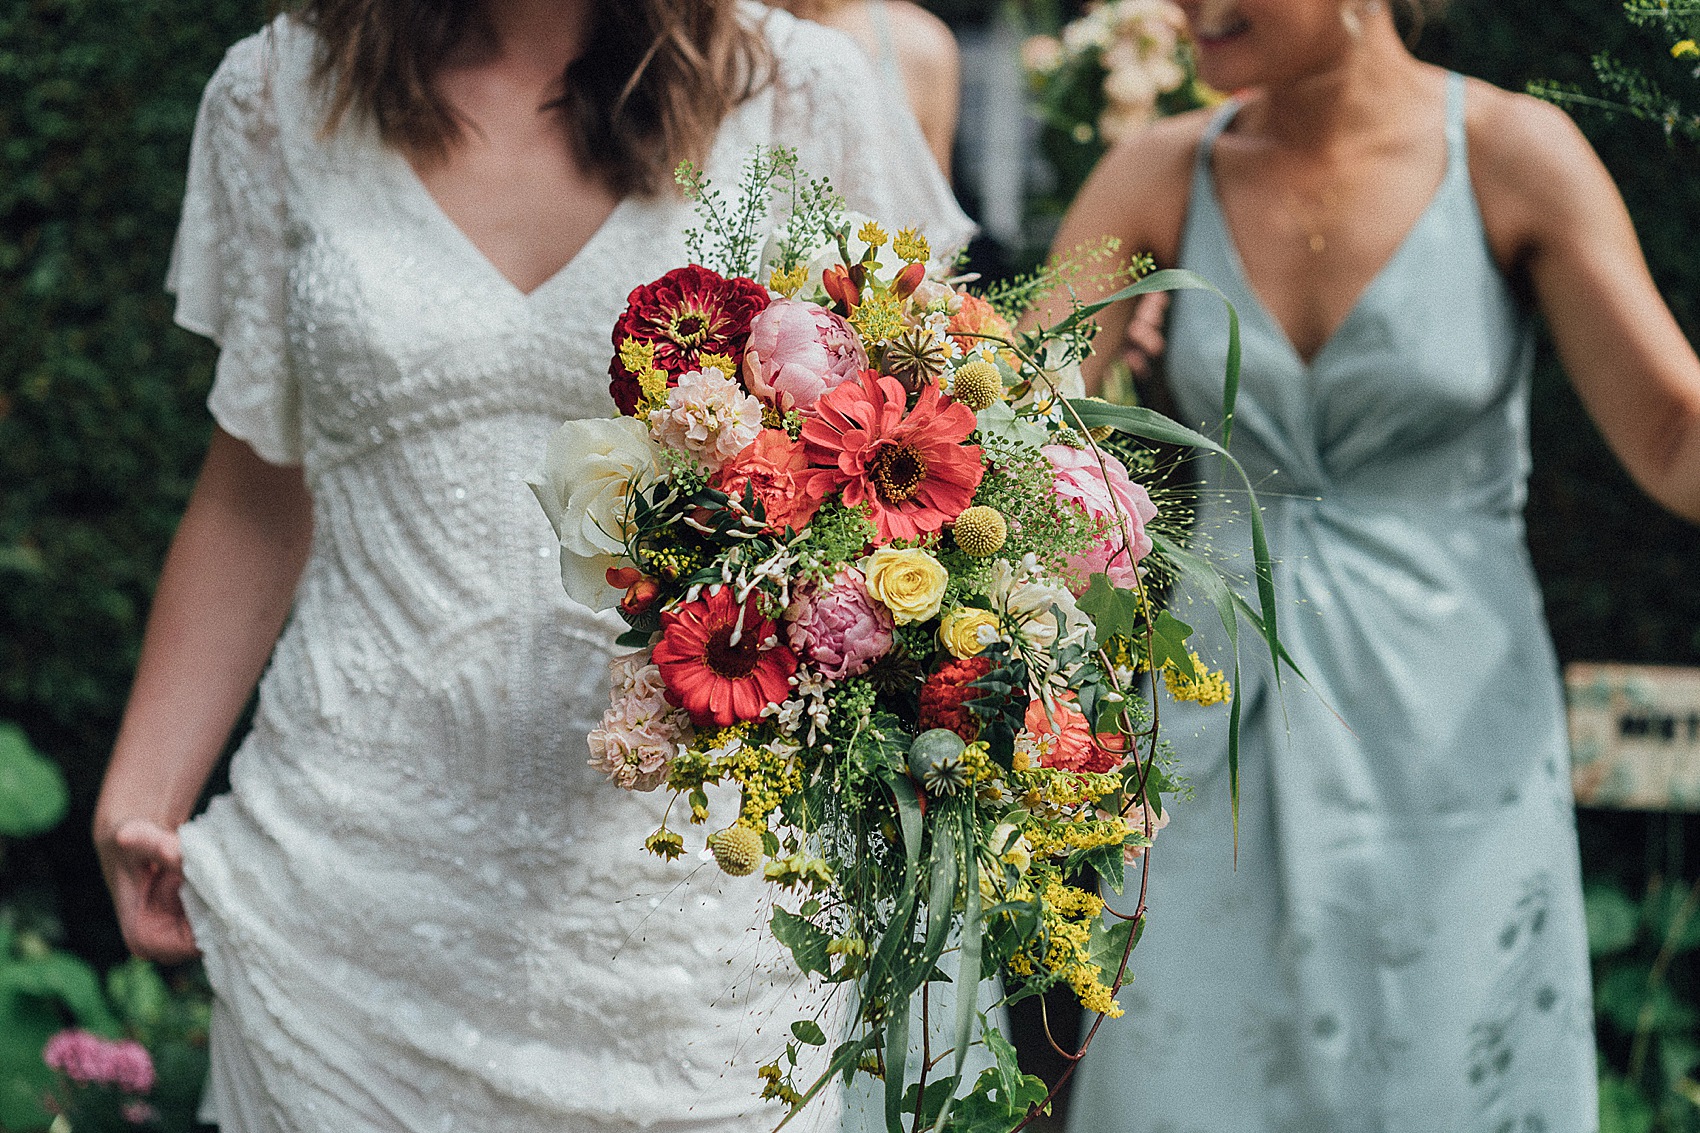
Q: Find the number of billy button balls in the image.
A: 3